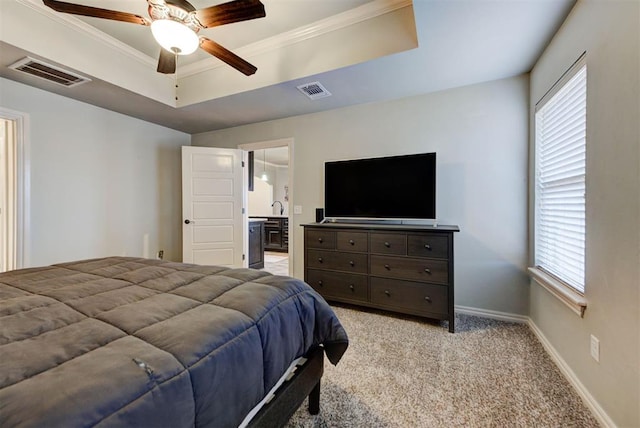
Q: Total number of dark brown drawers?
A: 8